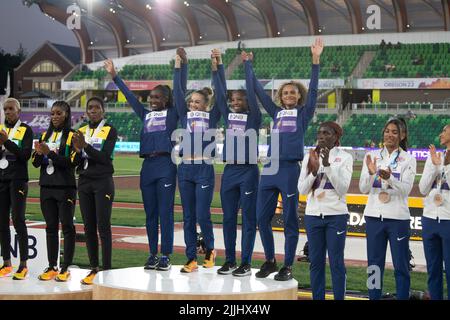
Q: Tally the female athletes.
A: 10